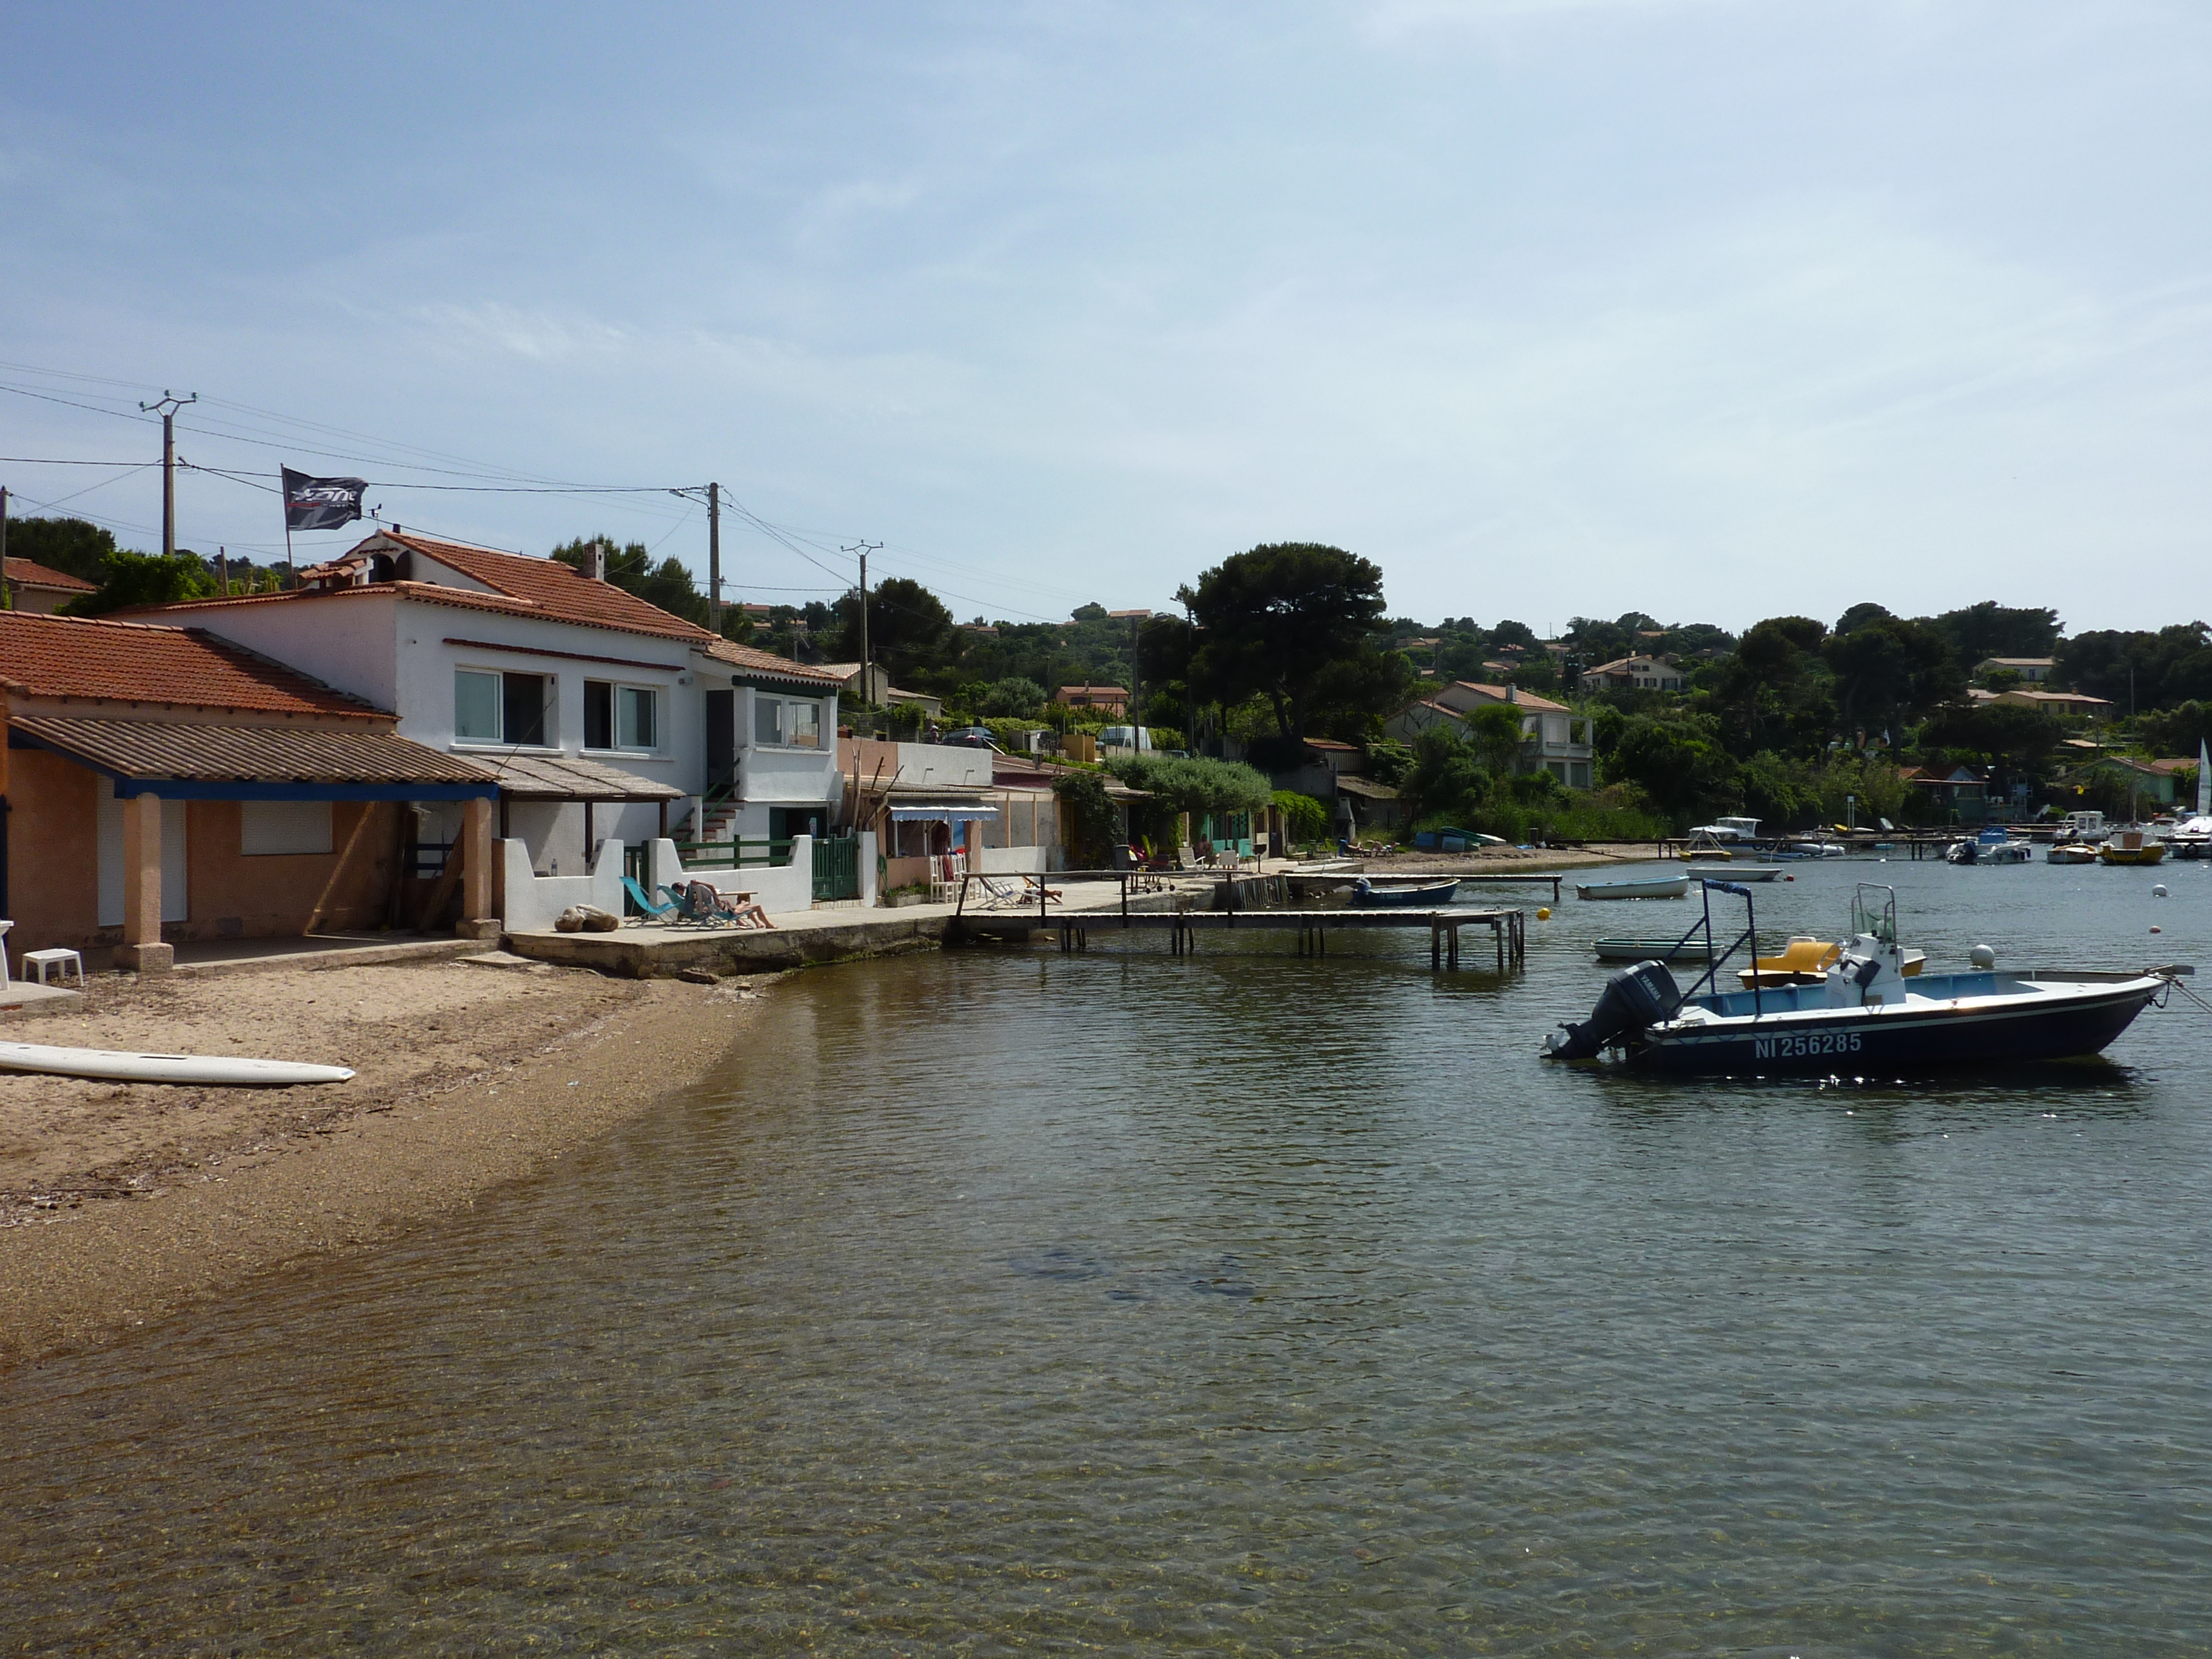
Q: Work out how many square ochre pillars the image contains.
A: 2